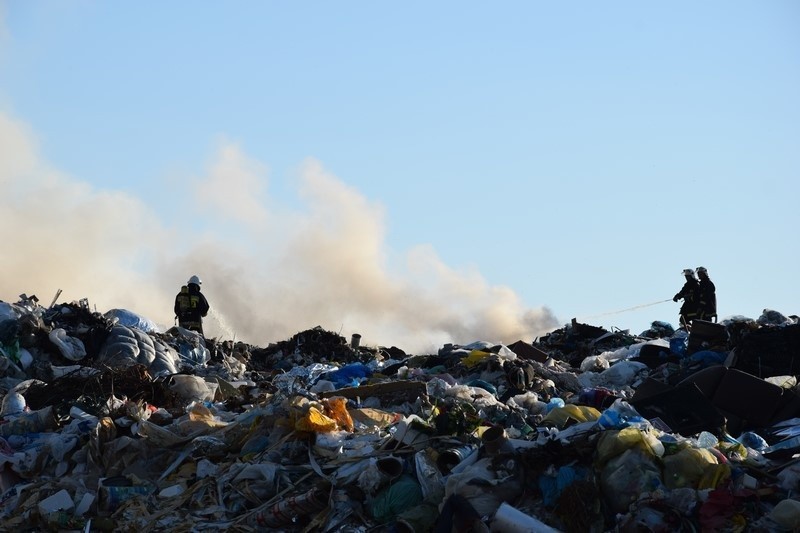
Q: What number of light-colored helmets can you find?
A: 3